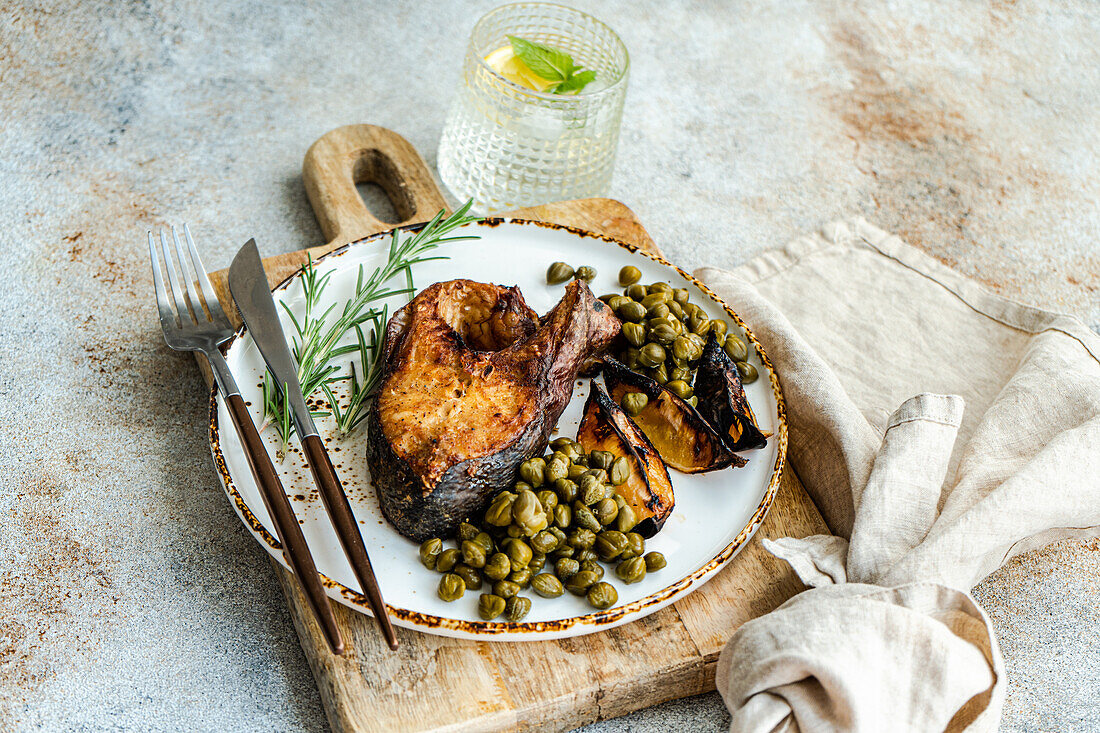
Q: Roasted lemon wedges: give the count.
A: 3